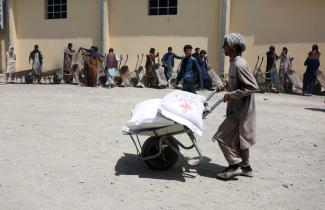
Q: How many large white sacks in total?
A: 2